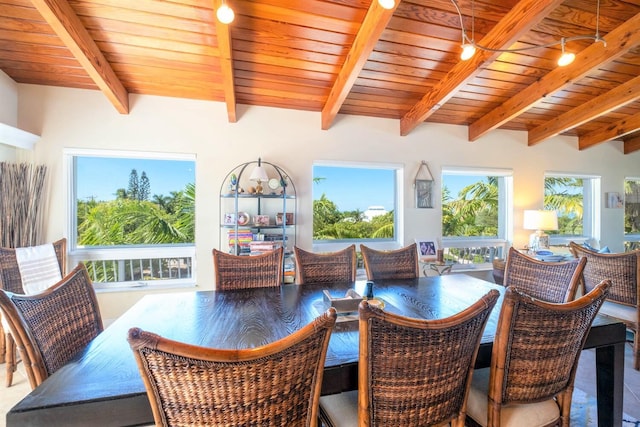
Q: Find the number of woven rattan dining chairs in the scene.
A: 10